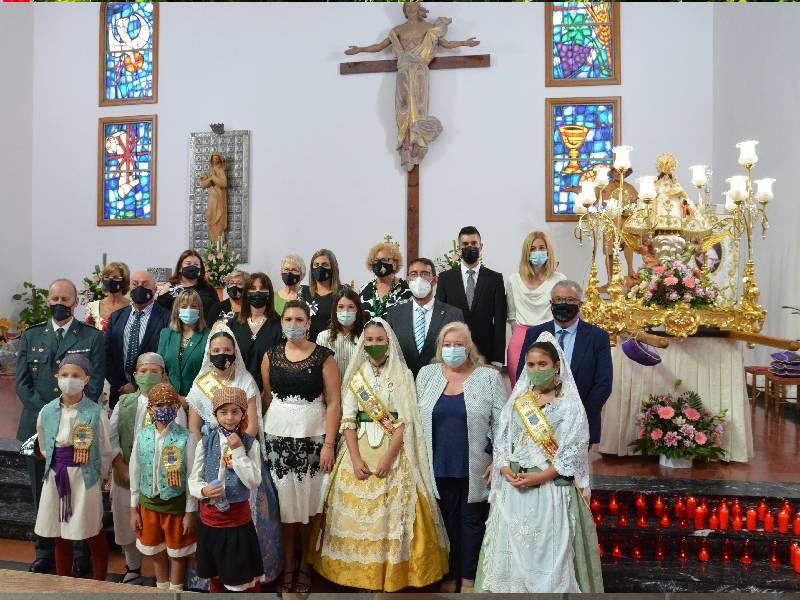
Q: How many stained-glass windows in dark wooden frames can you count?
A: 4